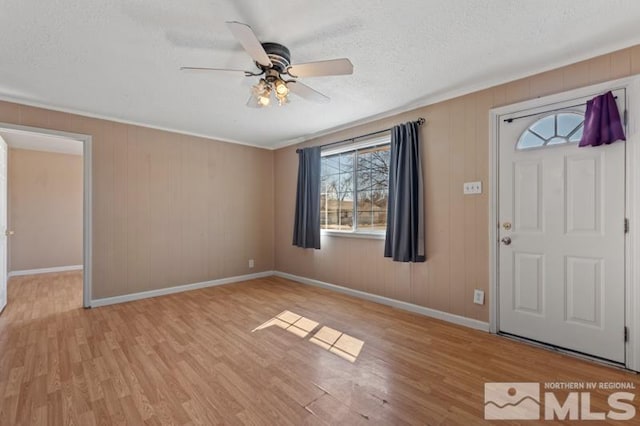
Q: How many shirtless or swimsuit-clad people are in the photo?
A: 0